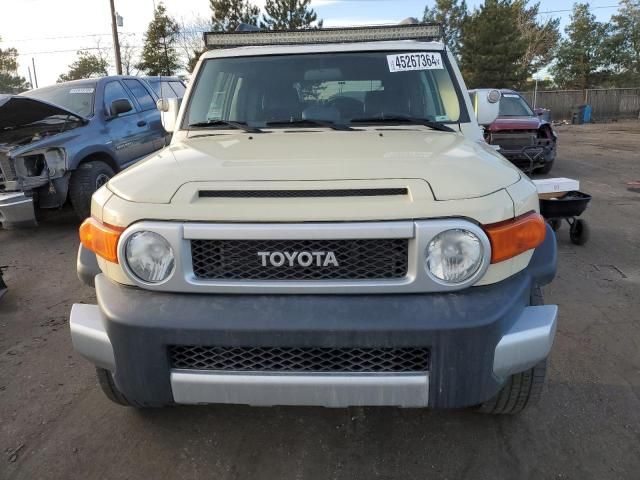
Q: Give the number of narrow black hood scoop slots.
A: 1